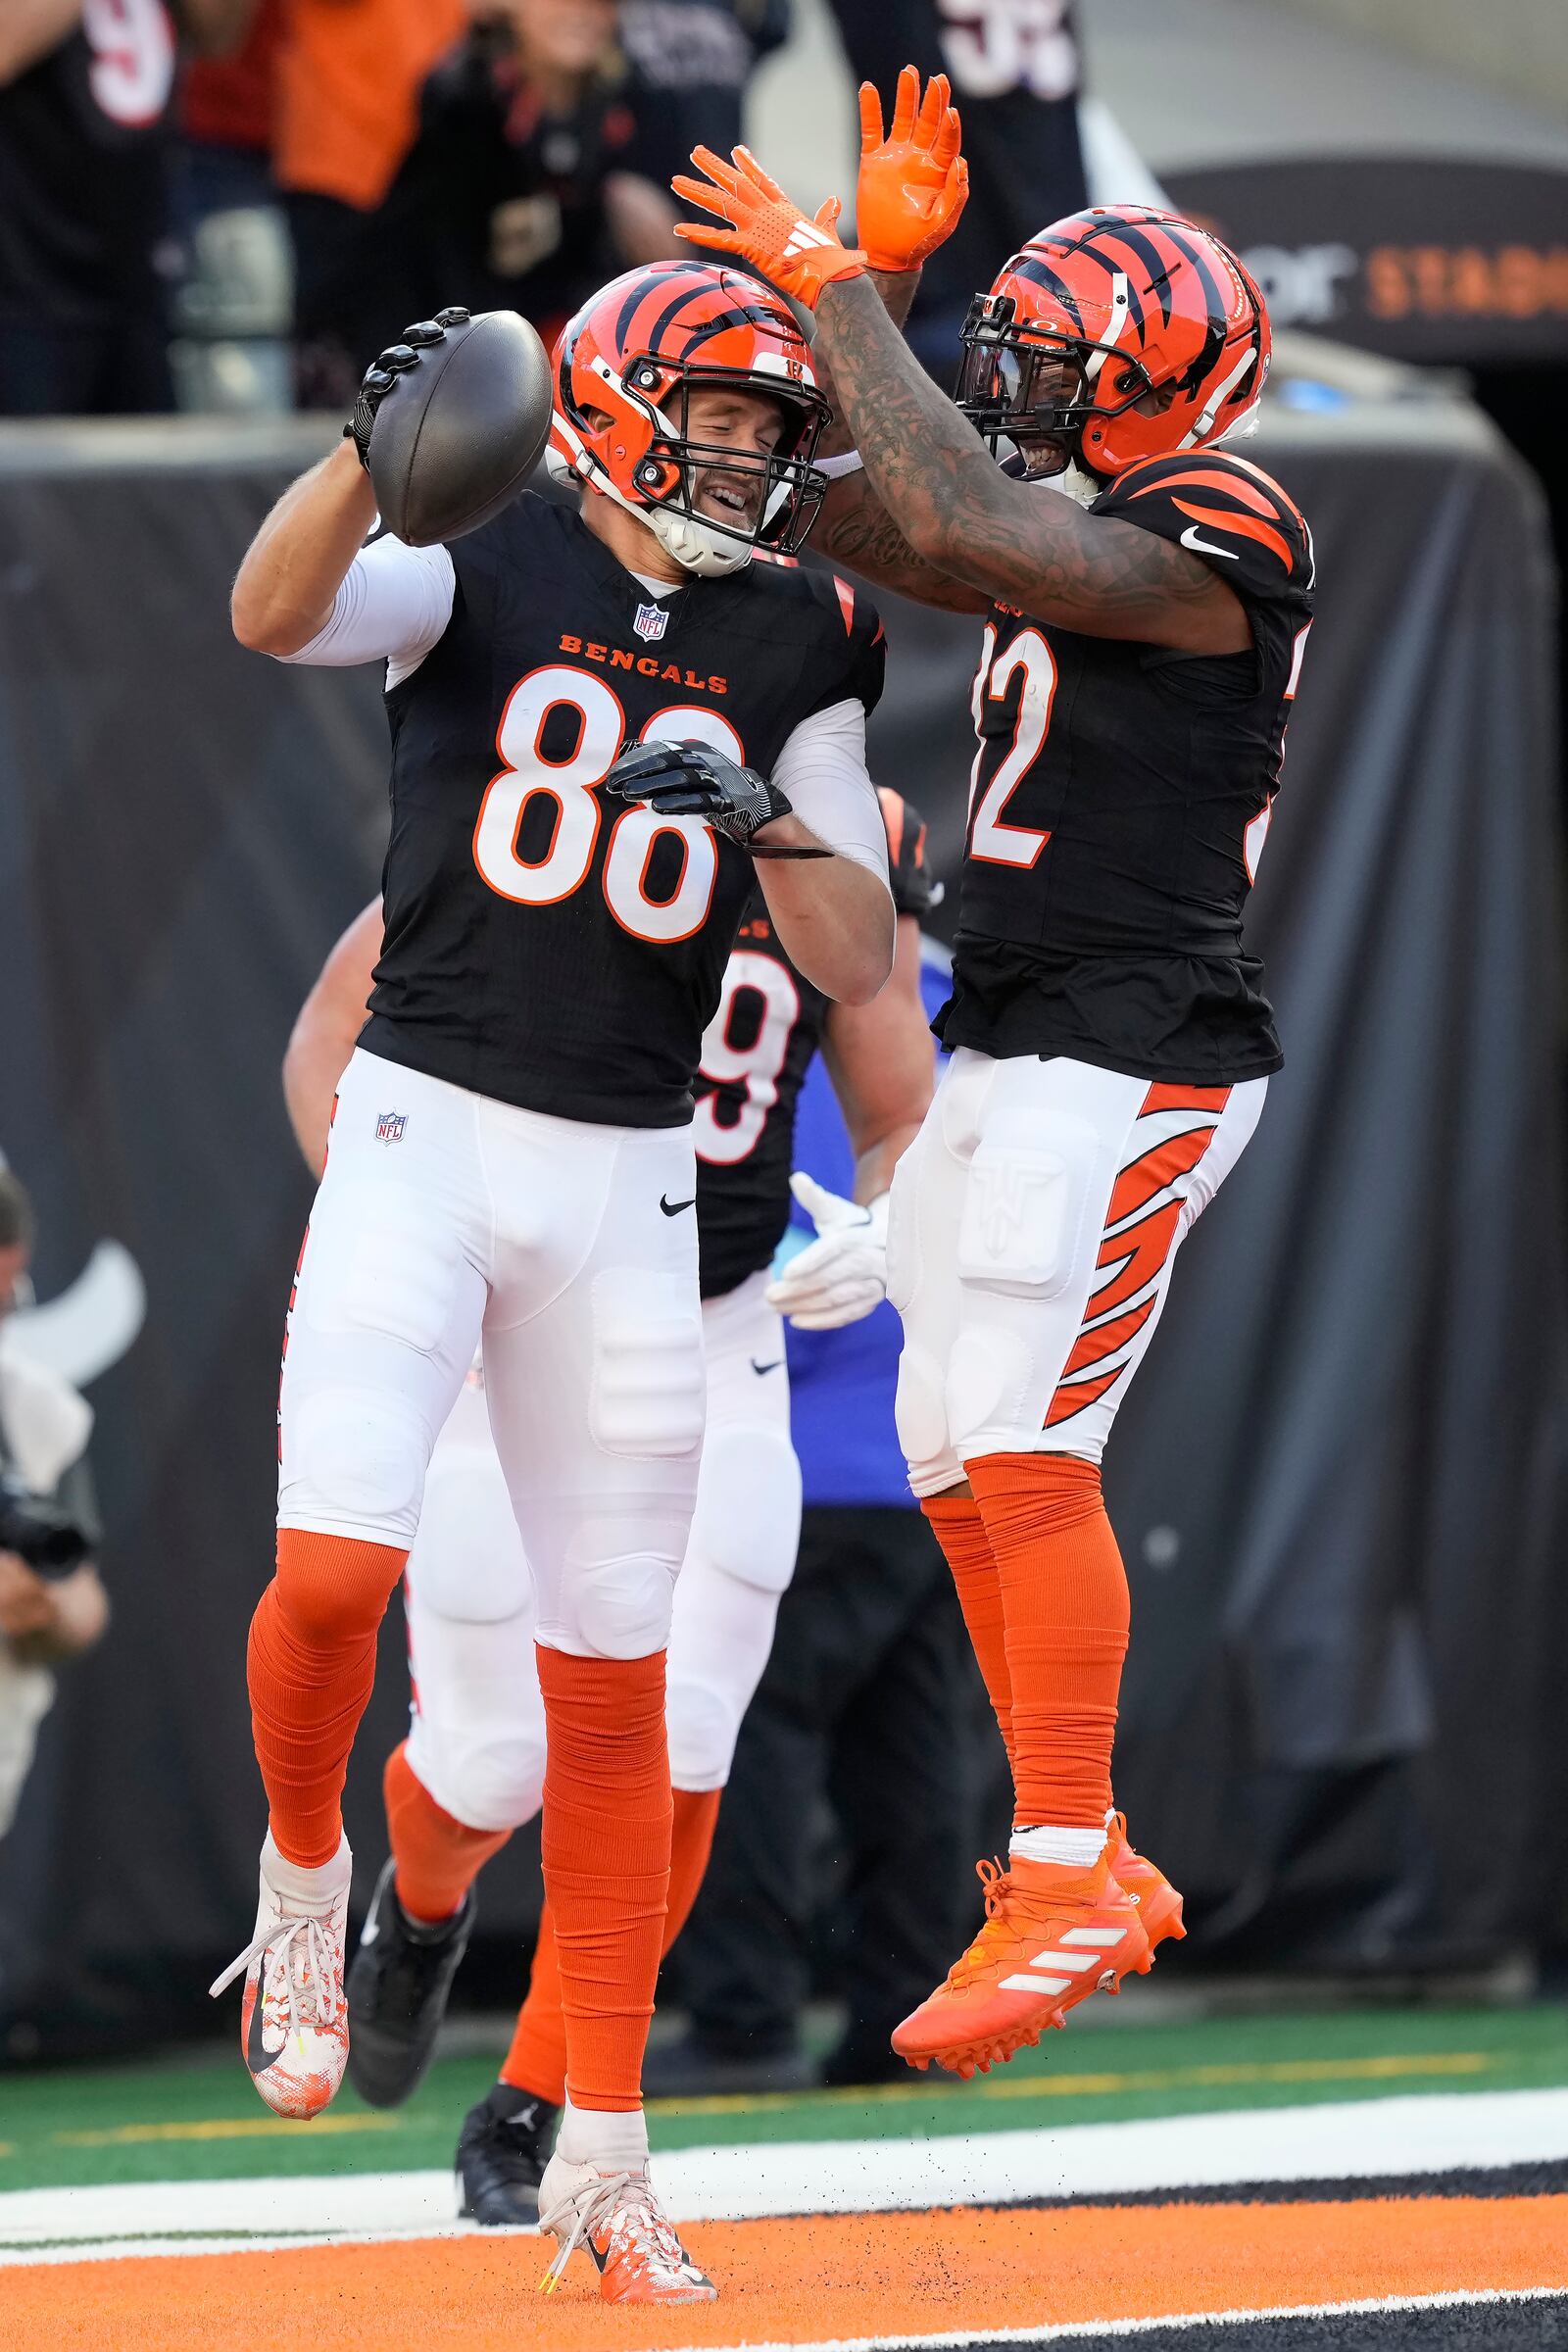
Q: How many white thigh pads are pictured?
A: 6